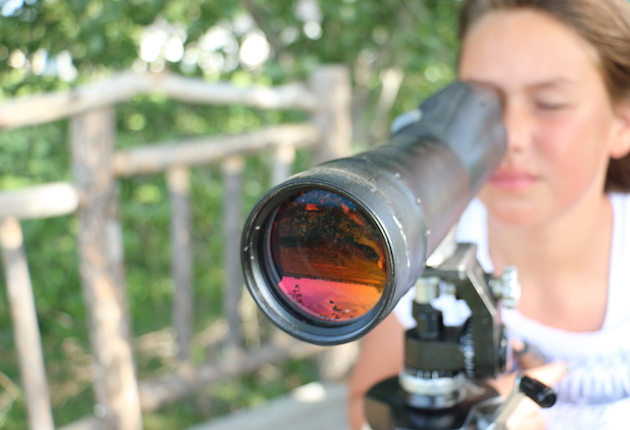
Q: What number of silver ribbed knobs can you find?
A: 1